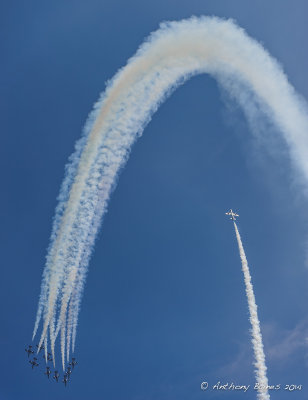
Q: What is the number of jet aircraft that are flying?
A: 10